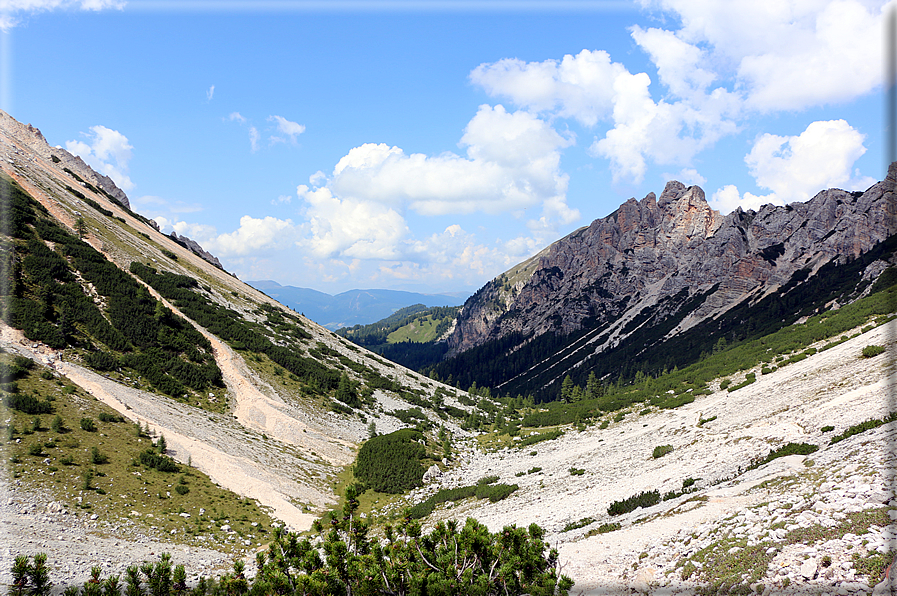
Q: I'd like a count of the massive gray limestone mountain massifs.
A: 1